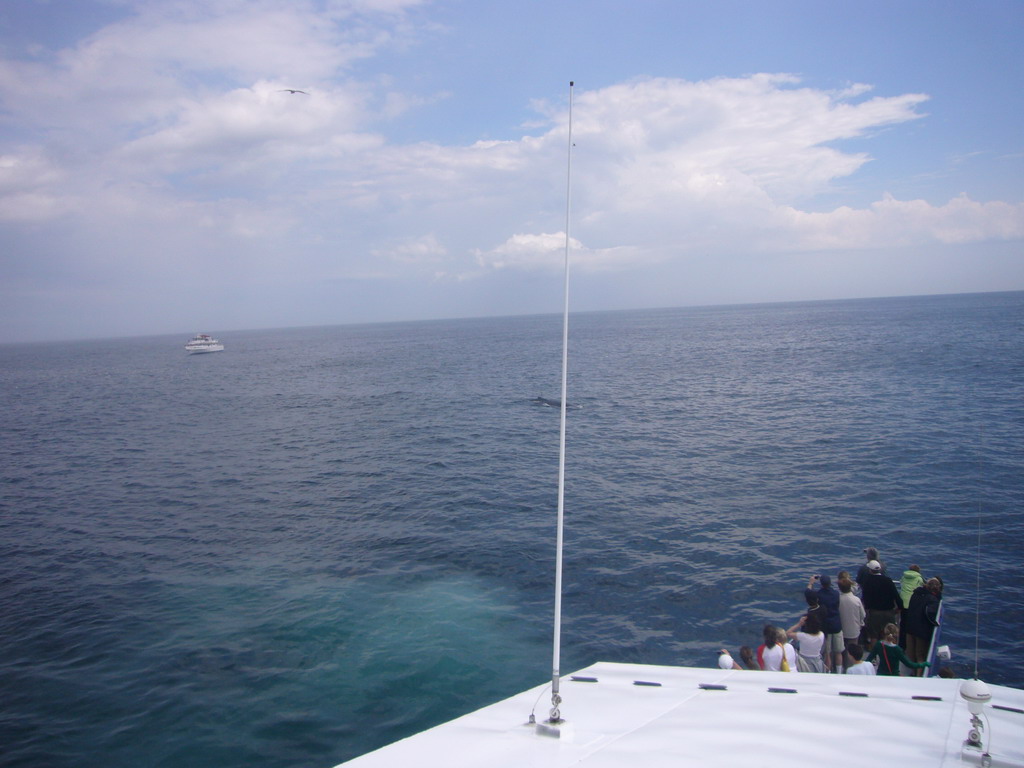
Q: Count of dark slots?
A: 7